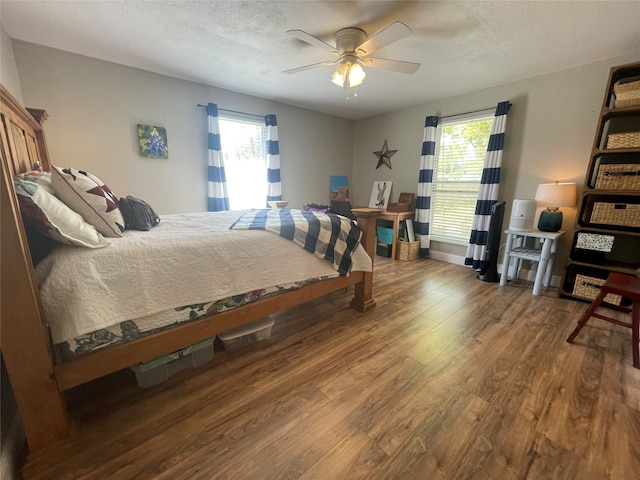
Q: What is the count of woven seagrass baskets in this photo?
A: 6